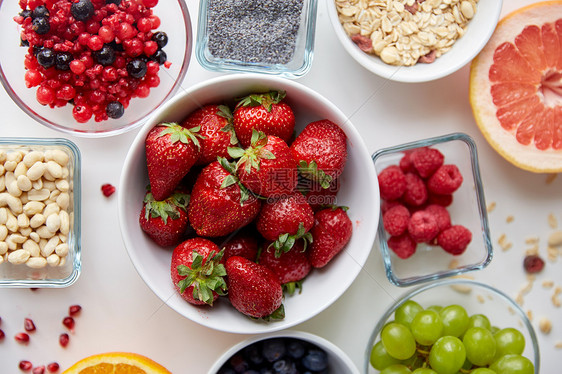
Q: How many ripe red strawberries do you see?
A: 14